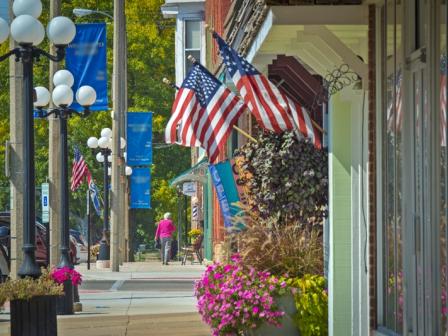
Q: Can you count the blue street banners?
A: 3